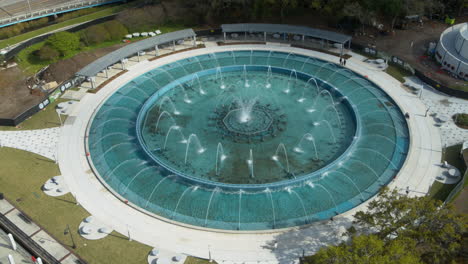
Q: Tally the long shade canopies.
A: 2